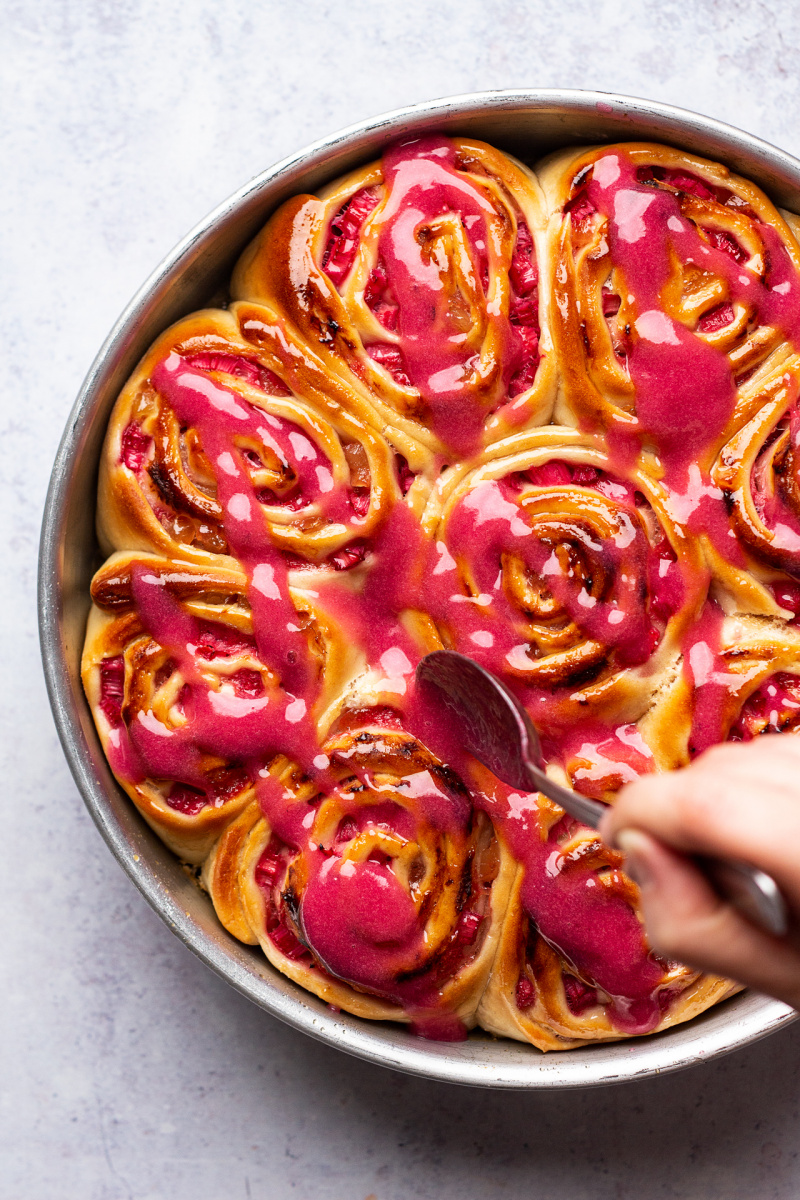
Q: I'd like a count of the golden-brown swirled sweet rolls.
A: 9